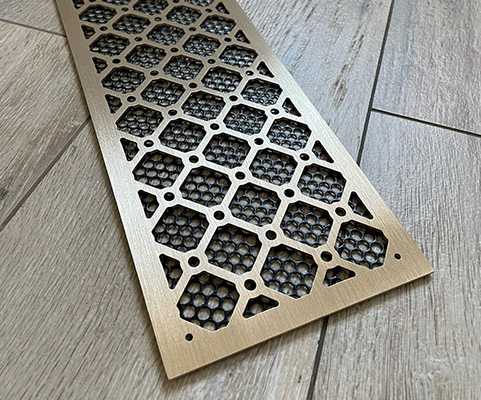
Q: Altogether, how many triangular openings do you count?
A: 15